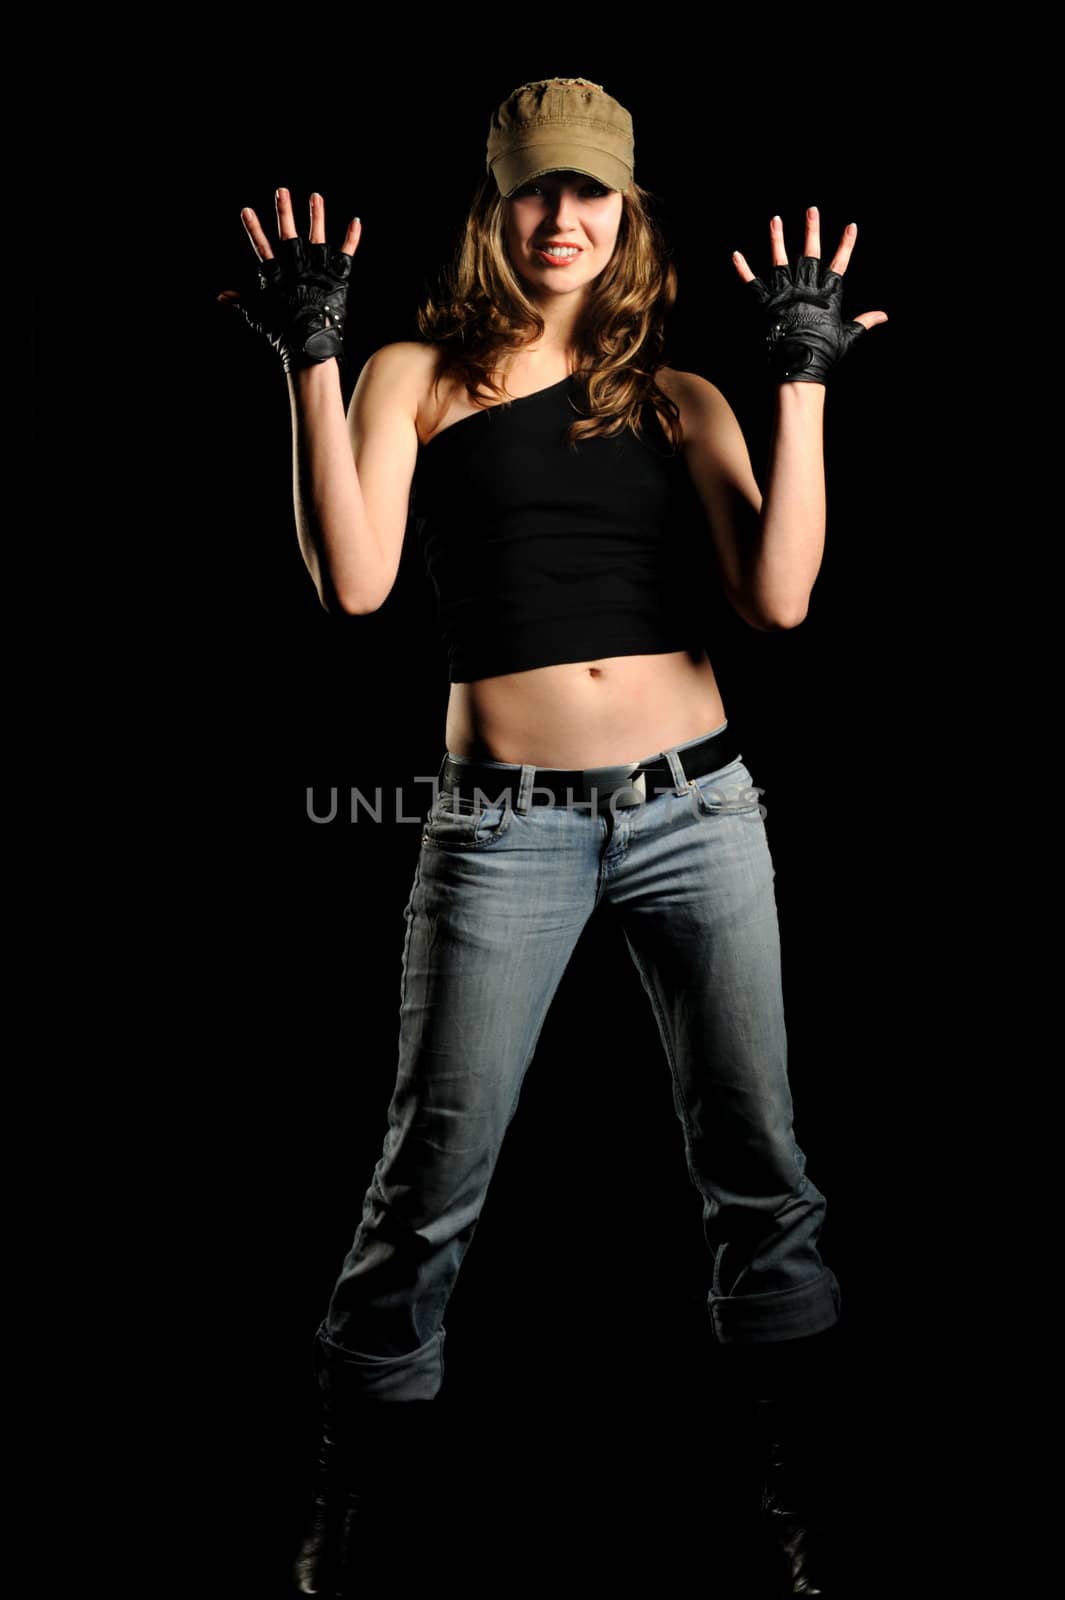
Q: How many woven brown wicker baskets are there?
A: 0